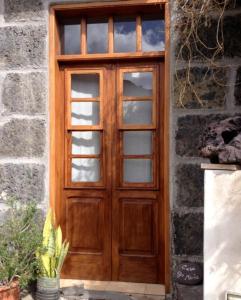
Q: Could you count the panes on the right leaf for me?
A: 4